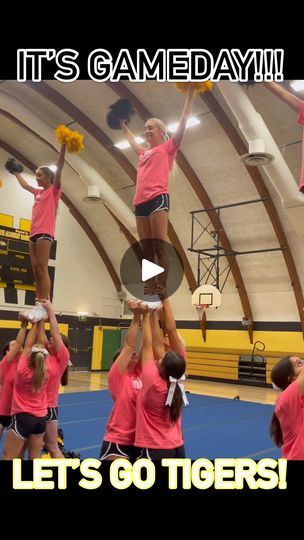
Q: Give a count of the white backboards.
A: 1